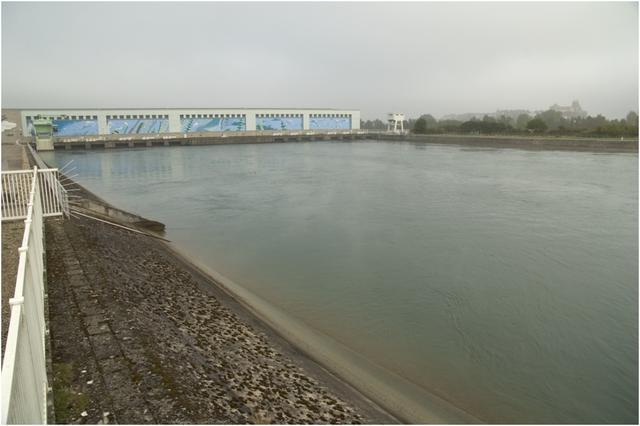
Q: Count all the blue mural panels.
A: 5